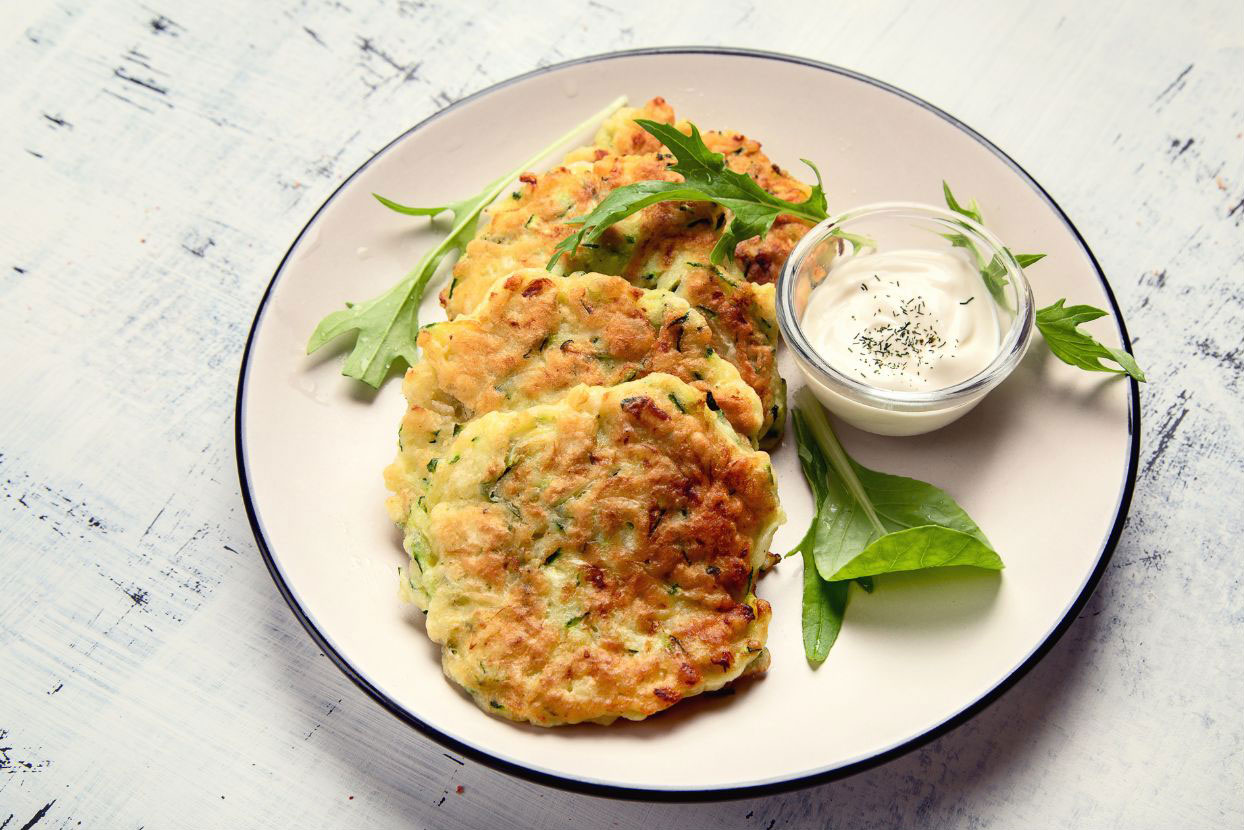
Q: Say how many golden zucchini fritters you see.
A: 4